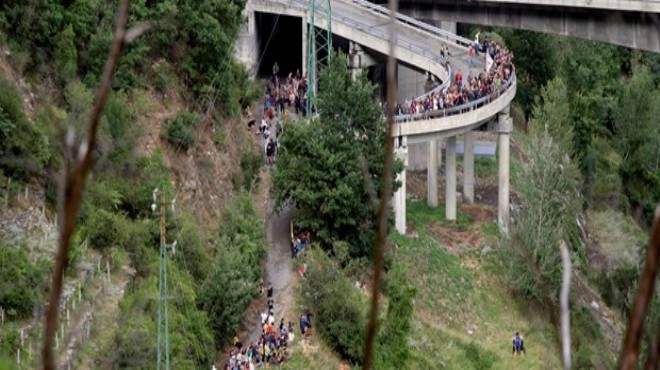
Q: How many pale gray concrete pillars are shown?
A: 5